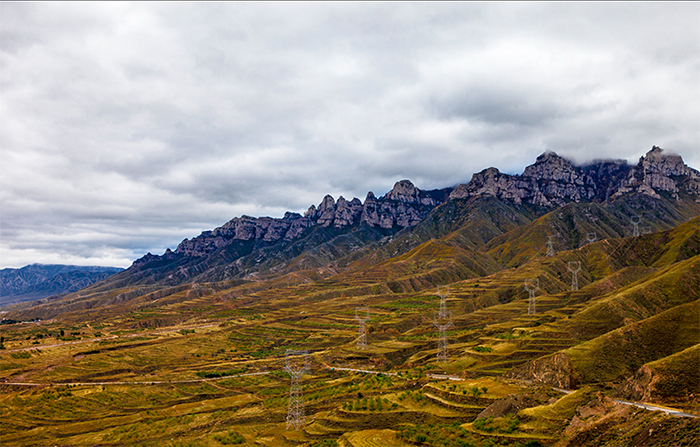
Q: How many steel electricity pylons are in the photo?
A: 10